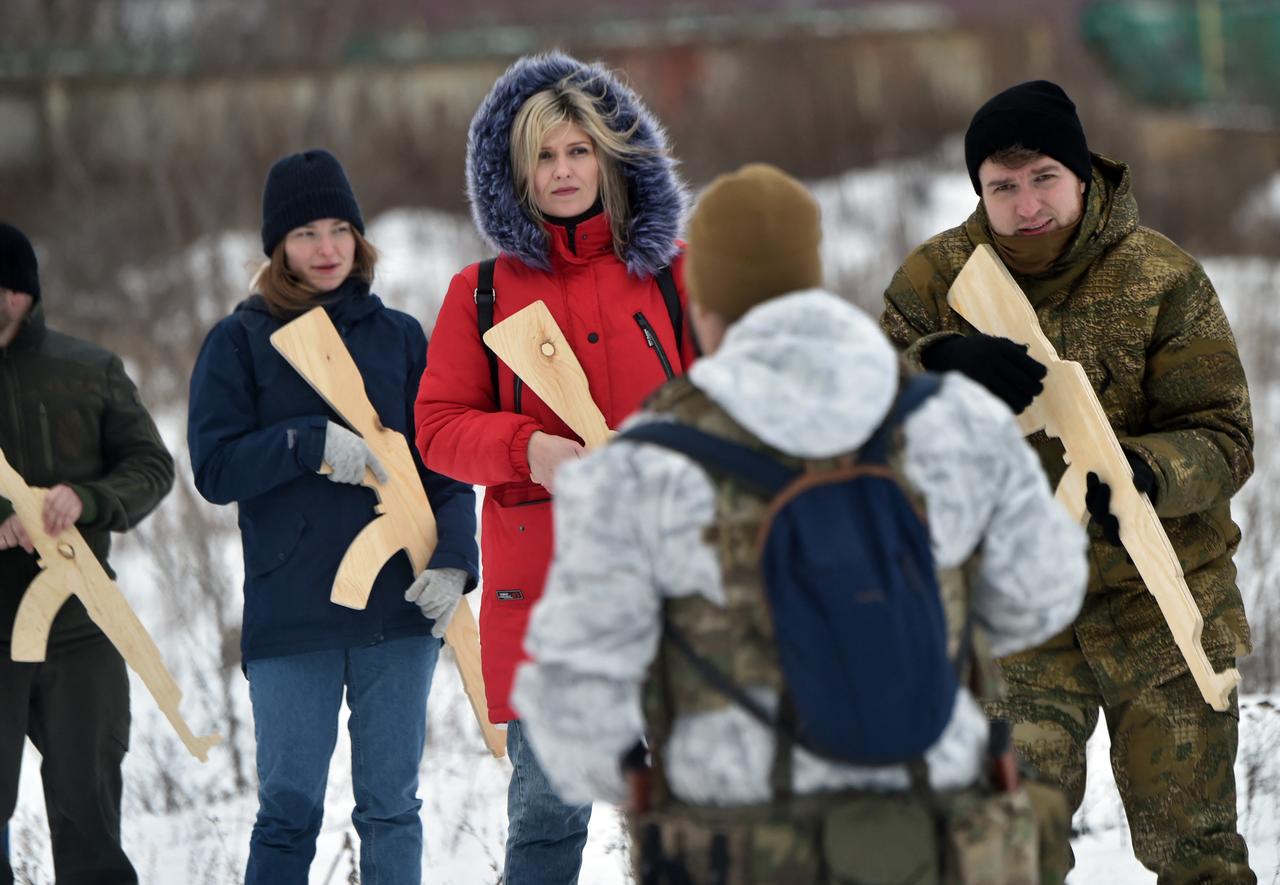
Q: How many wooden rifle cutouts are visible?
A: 4